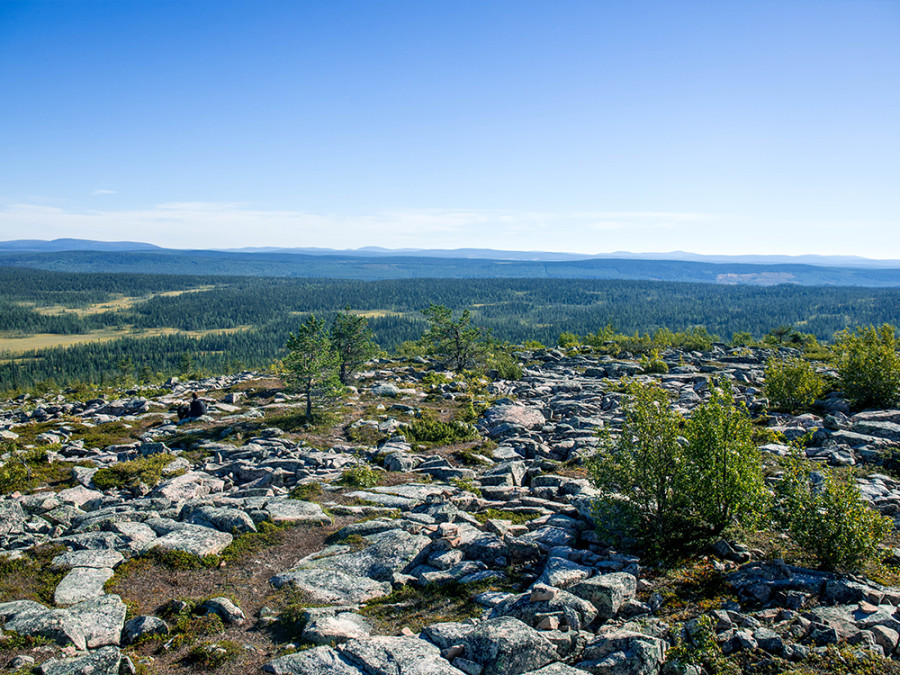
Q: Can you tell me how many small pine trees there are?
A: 3